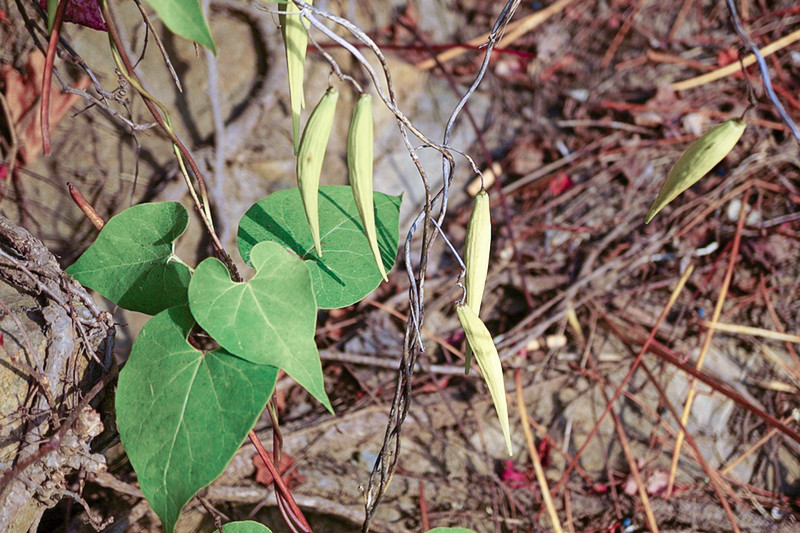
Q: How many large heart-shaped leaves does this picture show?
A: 4